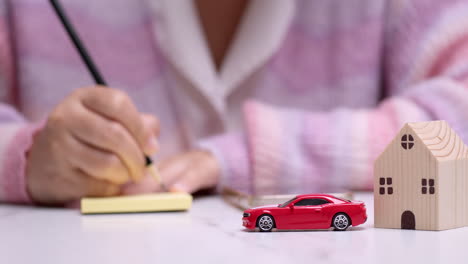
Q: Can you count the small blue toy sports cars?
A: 0